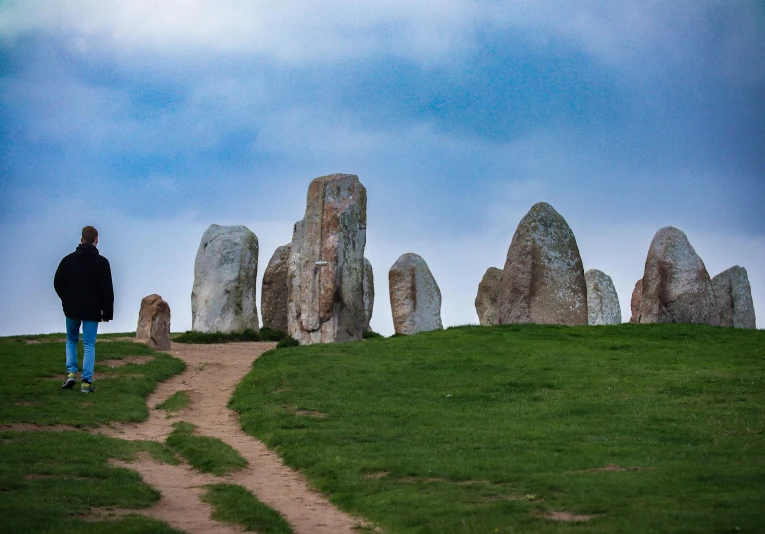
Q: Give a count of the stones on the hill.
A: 12